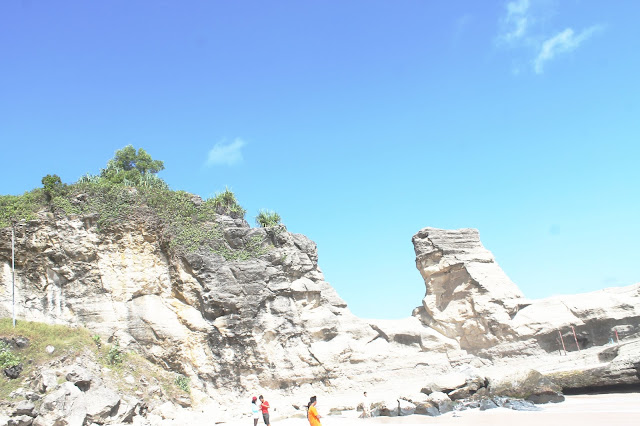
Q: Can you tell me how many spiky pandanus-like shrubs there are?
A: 2